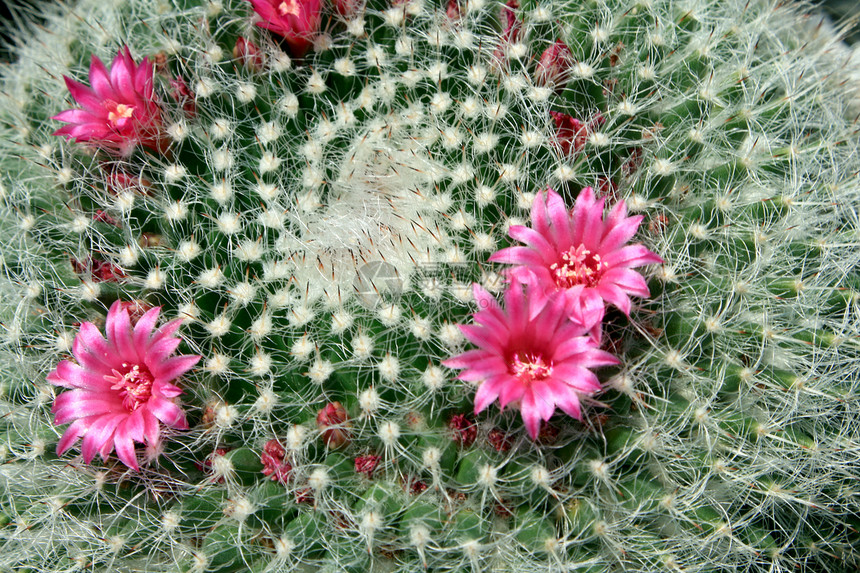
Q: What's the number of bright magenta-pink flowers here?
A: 5